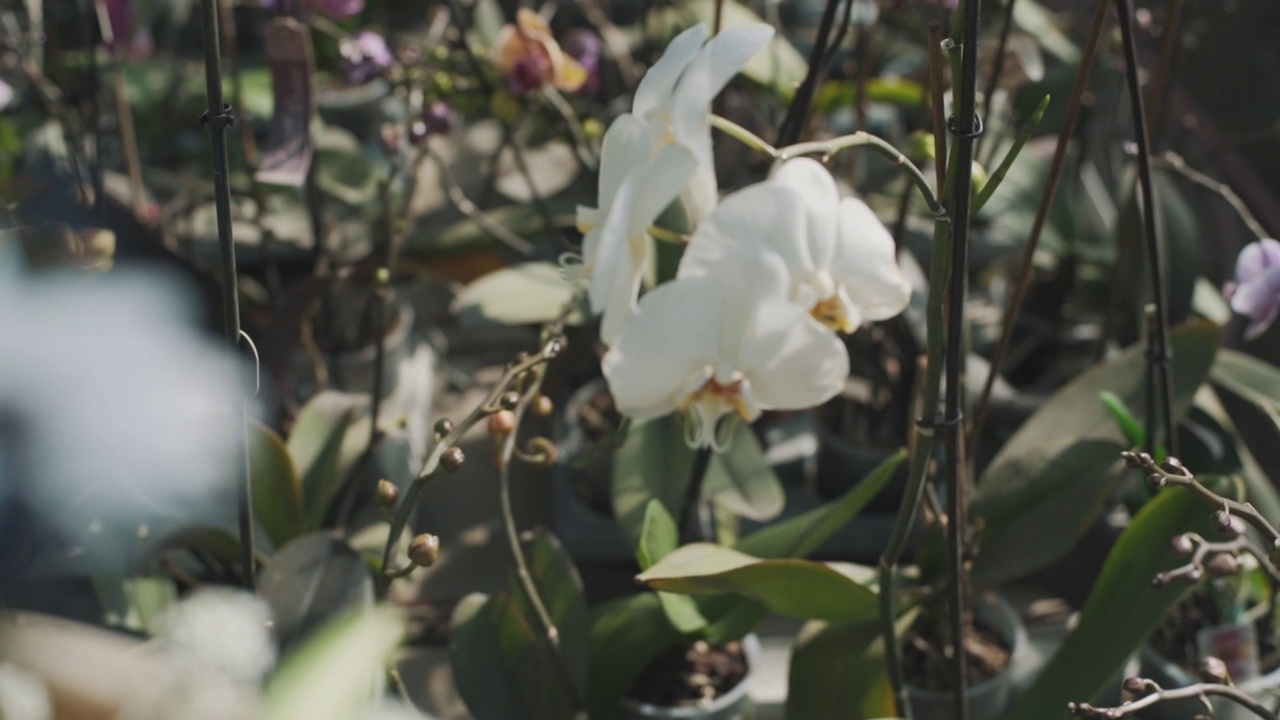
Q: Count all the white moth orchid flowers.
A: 4